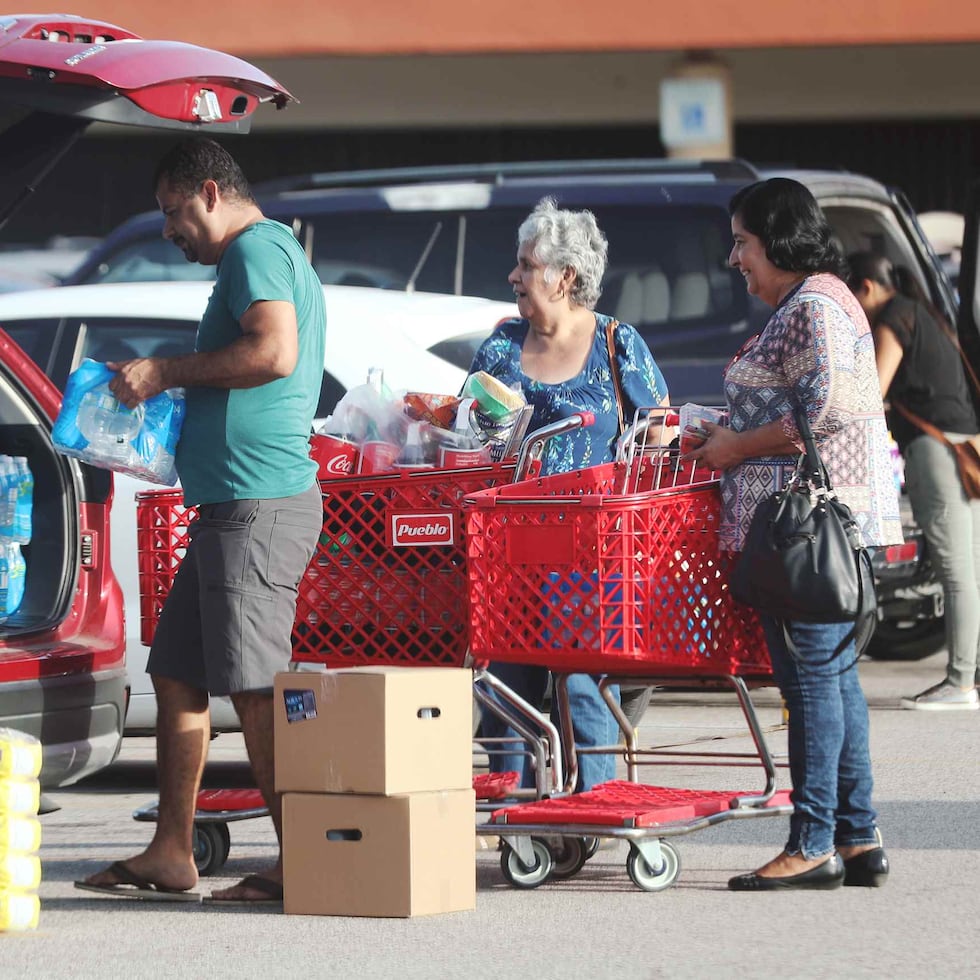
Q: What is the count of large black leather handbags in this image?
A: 1